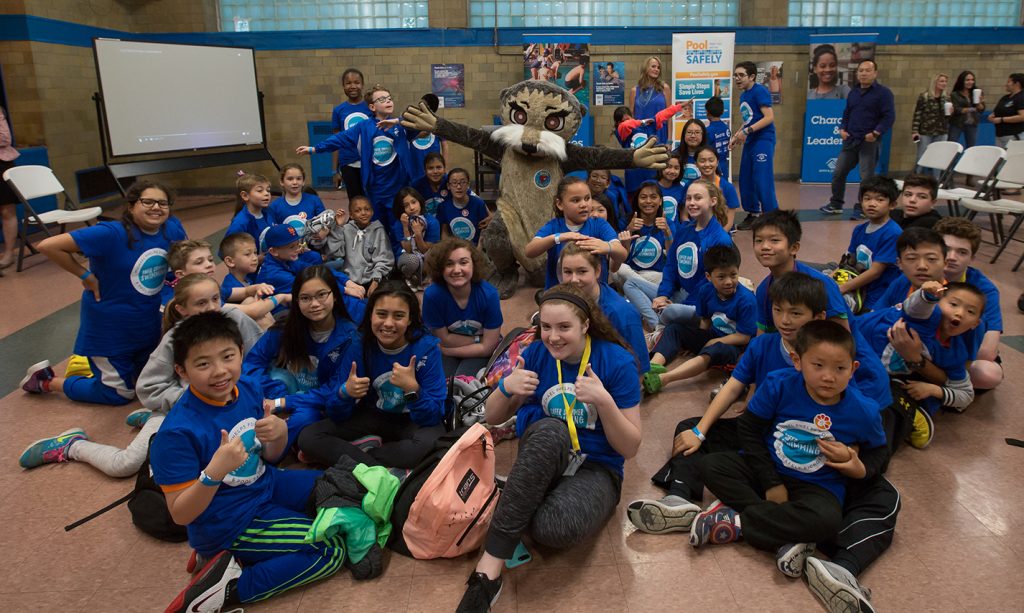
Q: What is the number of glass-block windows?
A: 3